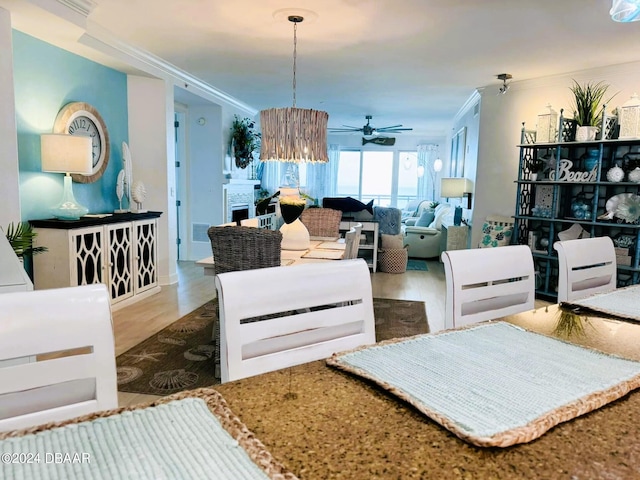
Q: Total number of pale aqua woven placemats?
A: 3